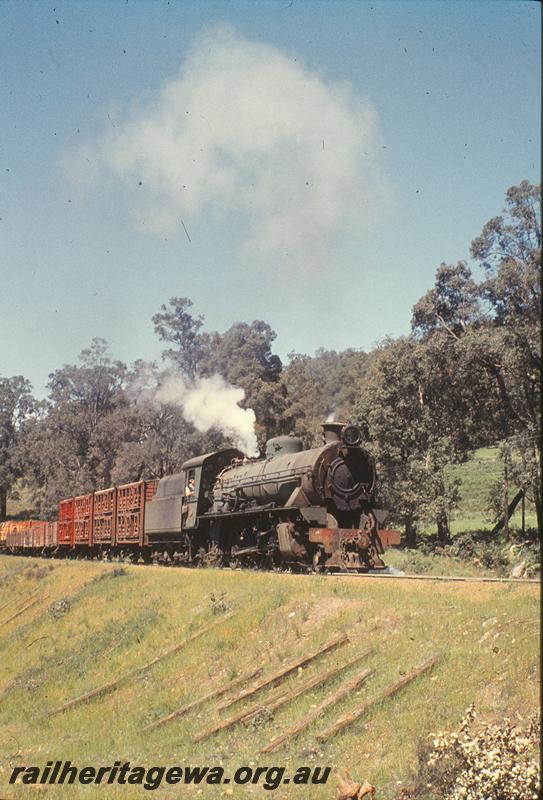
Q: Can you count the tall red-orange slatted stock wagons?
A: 4